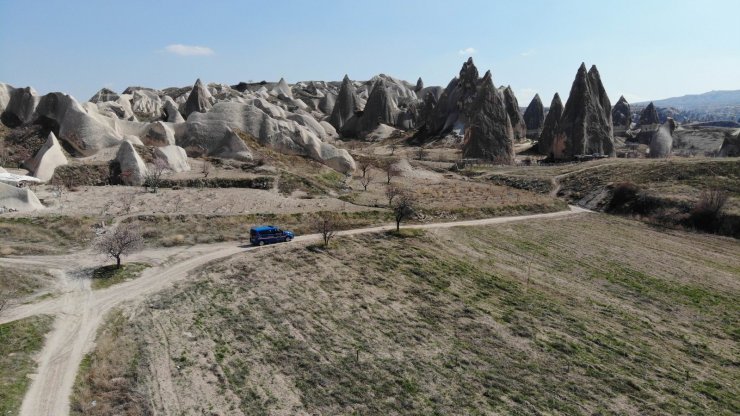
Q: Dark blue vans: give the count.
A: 1